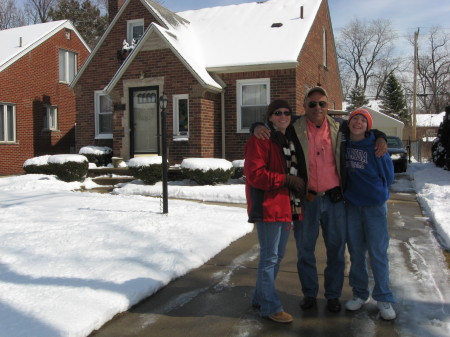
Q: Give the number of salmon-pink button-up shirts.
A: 1